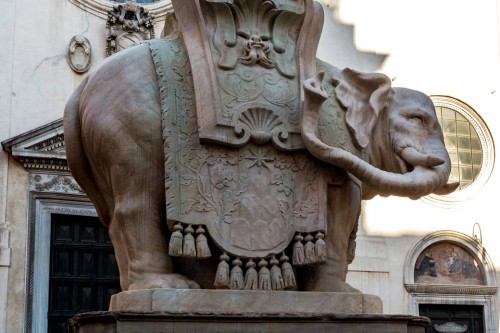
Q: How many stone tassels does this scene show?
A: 12